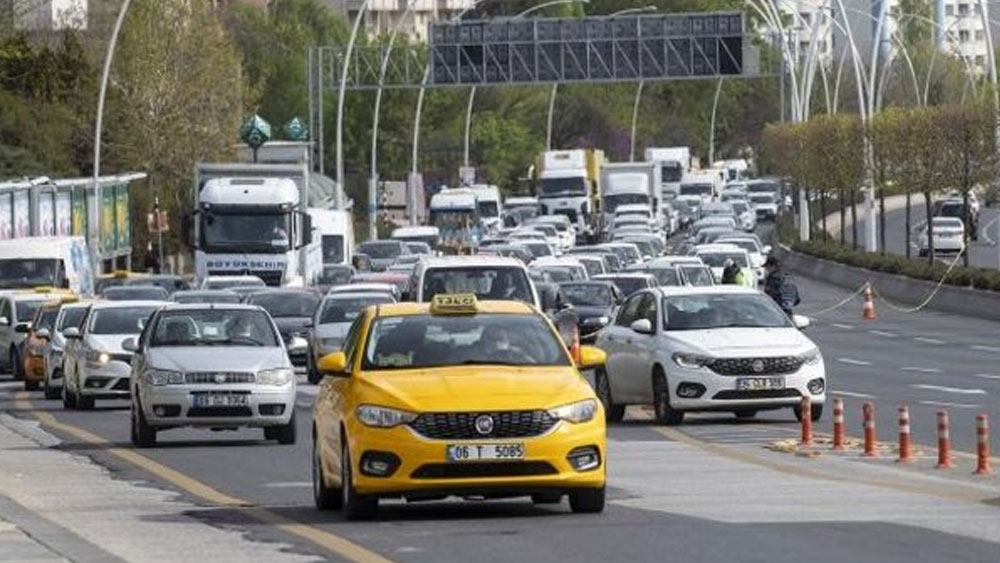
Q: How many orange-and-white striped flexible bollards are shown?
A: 6